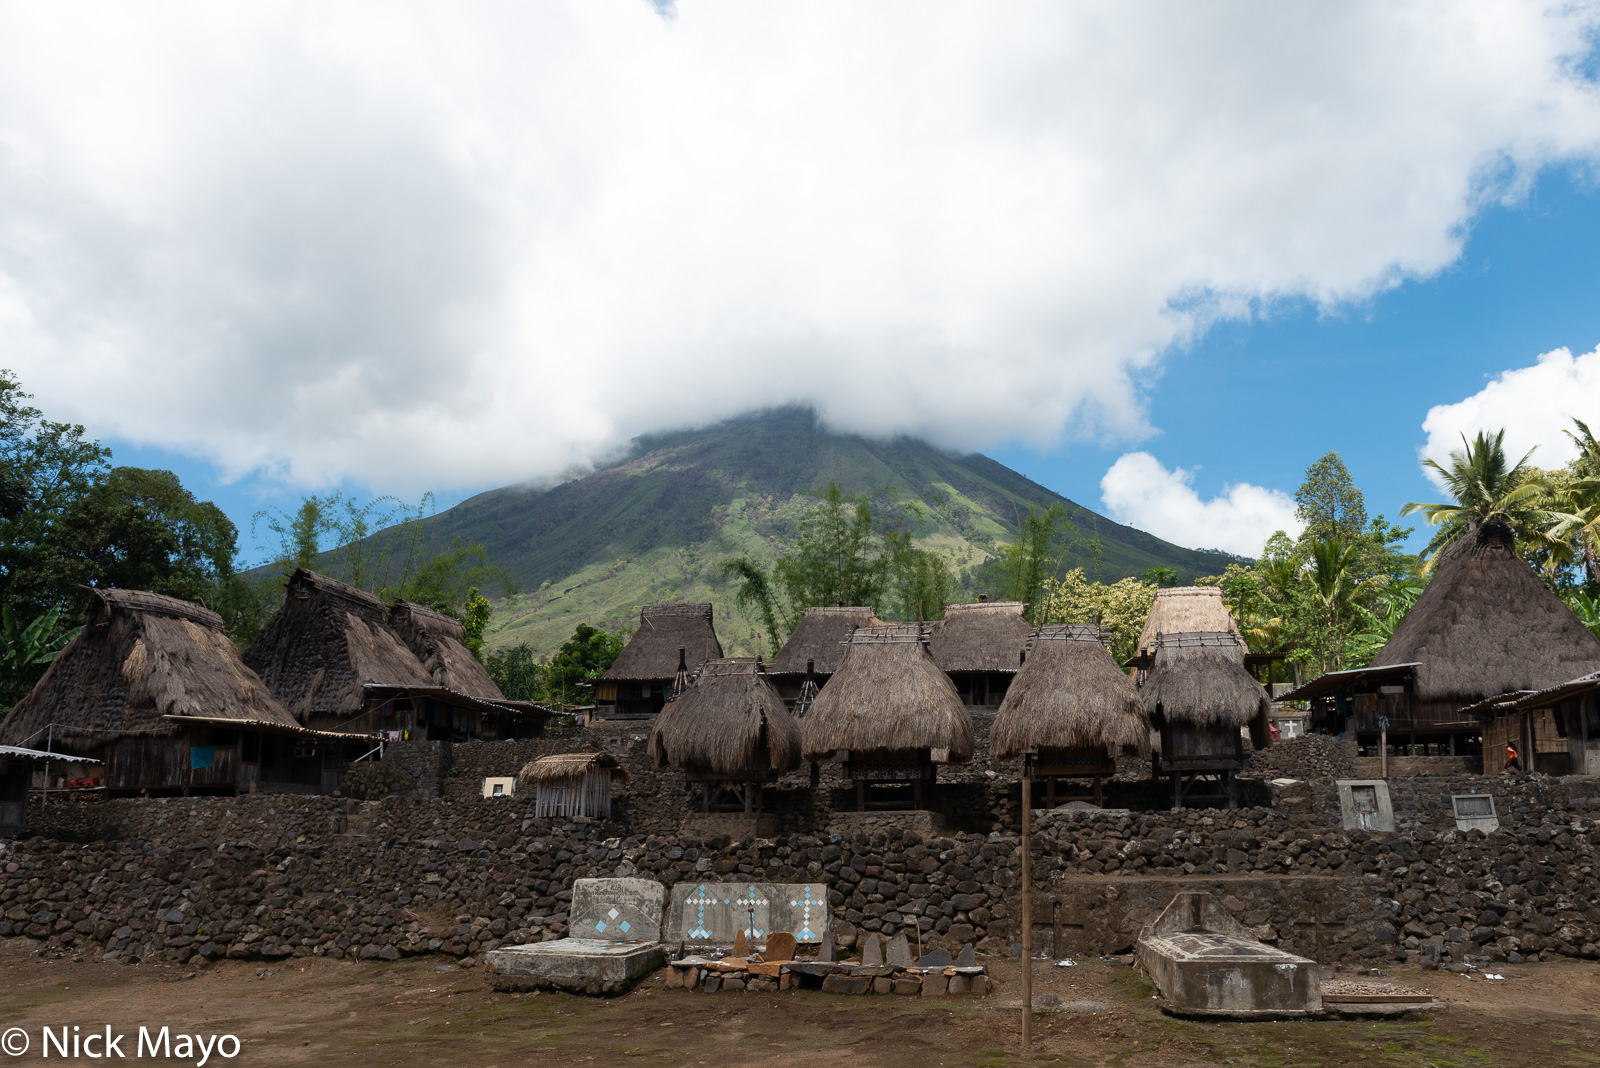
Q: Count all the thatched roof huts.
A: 13